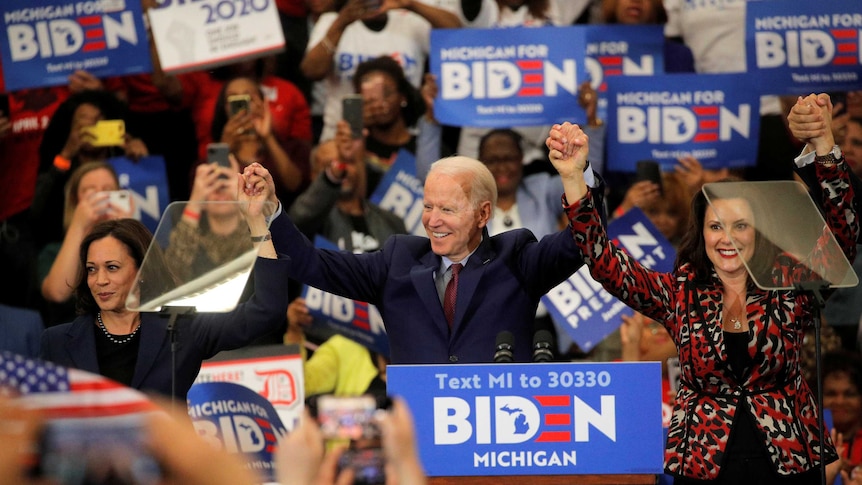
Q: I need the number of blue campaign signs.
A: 11